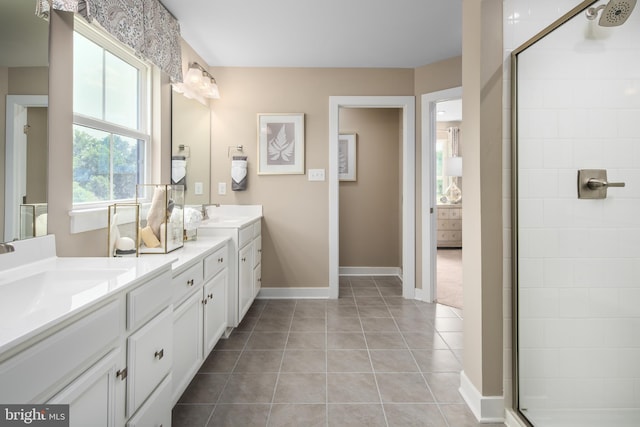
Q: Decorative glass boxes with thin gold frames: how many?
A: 2